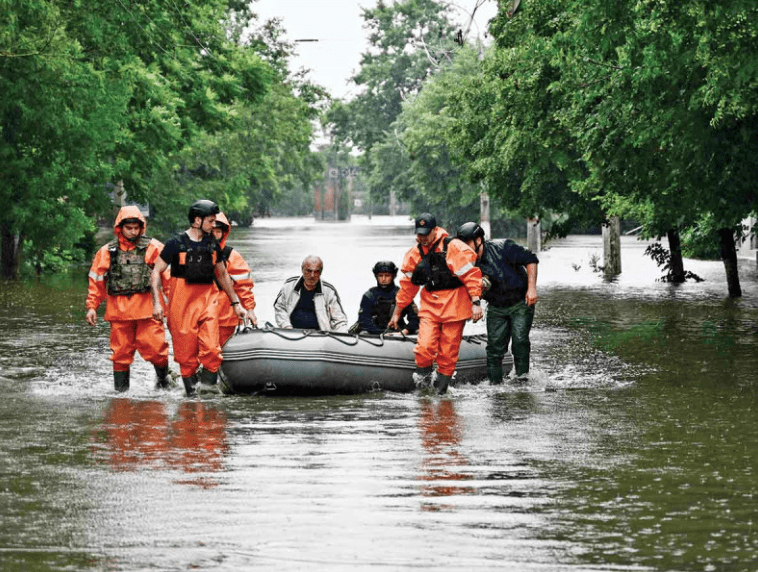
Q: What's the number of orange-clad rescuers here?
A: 4